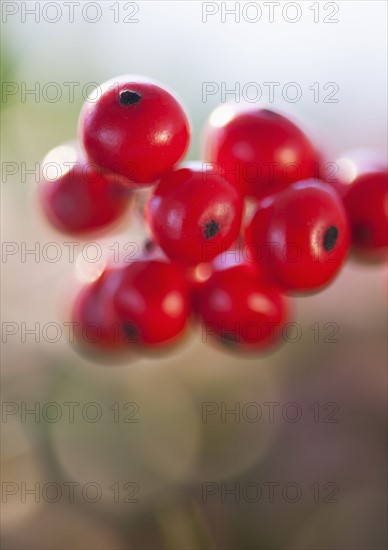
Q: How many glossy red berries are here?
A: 9